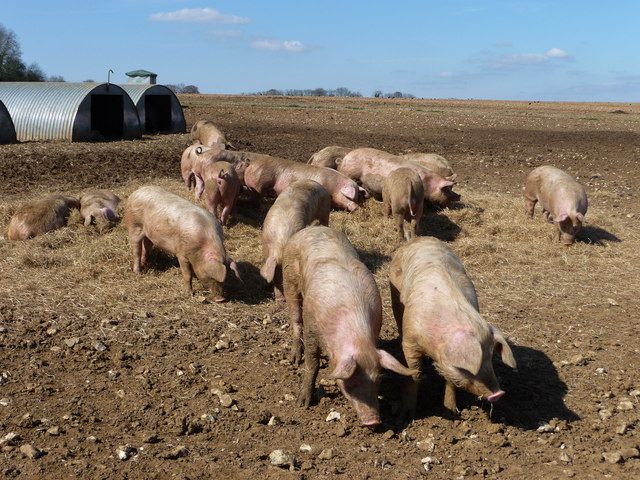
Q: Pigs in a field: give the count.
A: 15